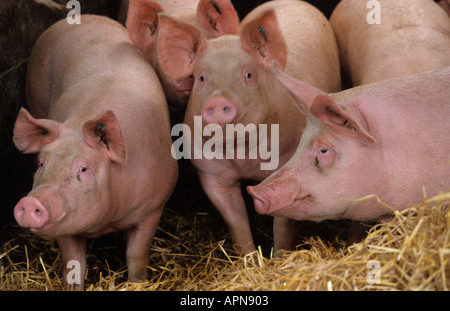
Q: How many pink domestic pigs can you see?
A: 5